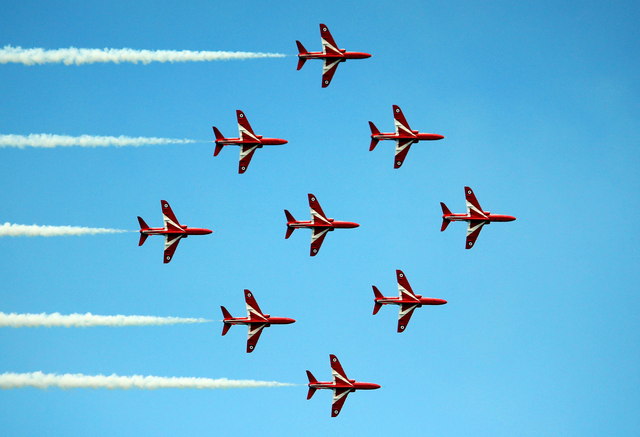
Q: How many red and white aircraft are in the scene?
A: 9